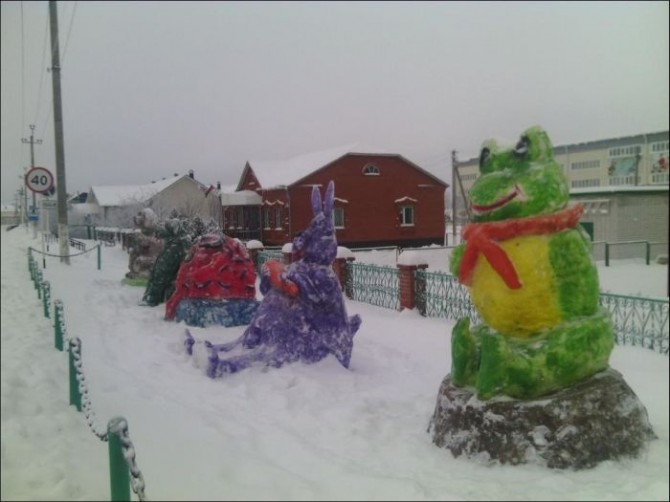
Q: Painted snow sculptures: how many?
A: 5